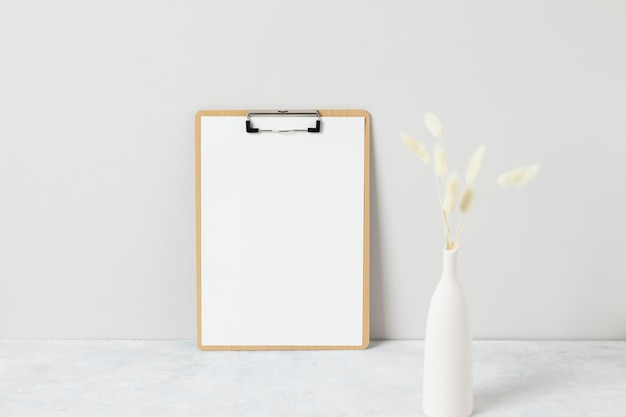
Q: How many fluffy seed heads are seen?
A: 7